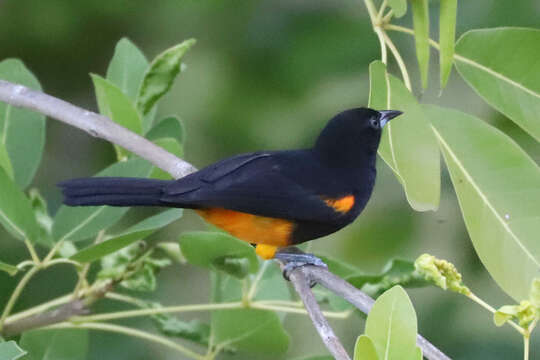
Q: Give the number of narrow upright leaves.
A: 2